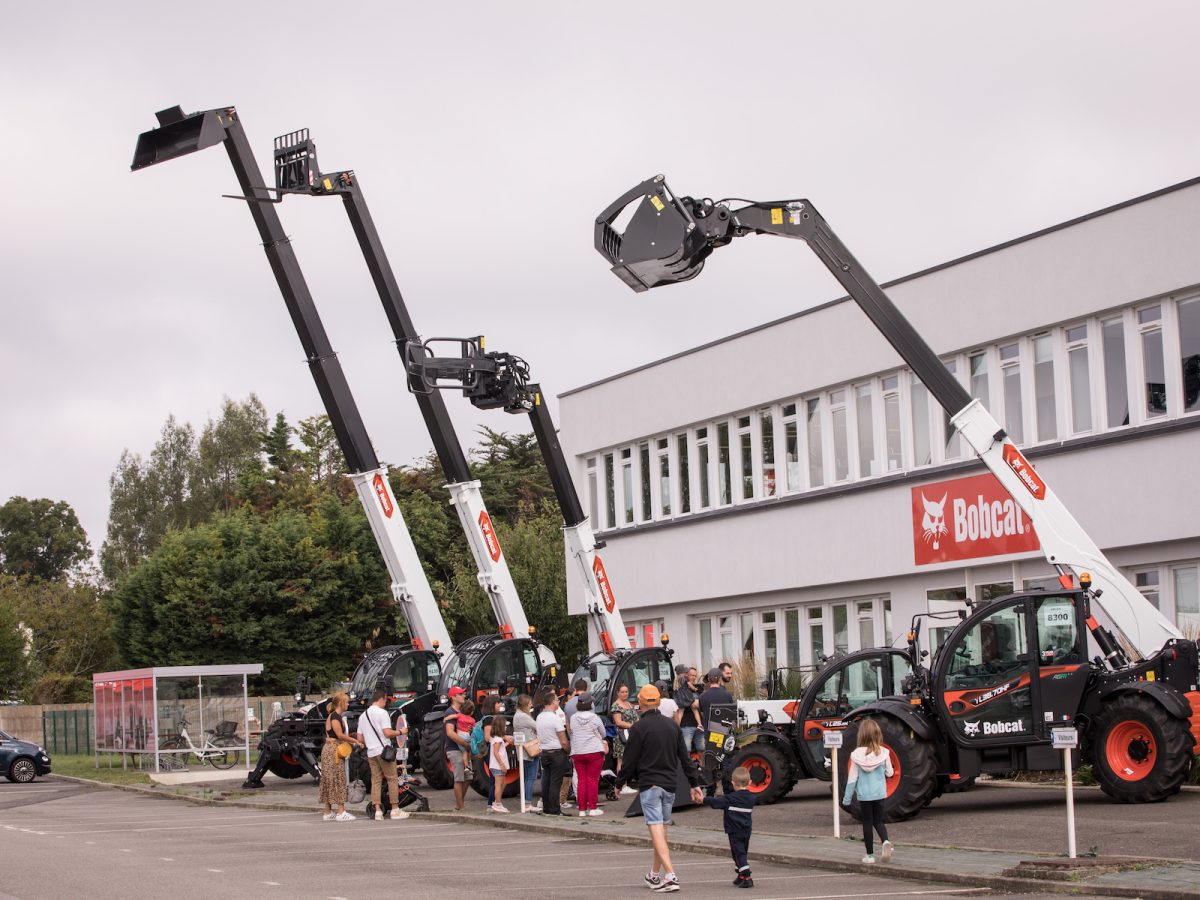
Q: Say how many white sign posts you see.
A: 3